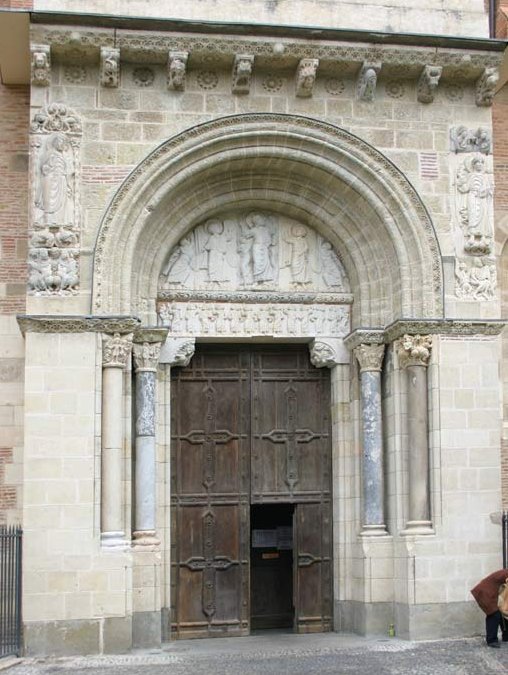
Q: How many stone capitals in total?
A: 4